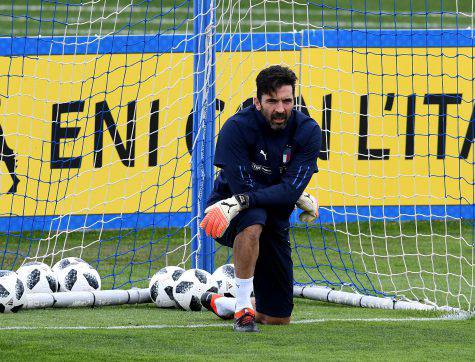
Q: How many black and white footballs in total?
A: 7